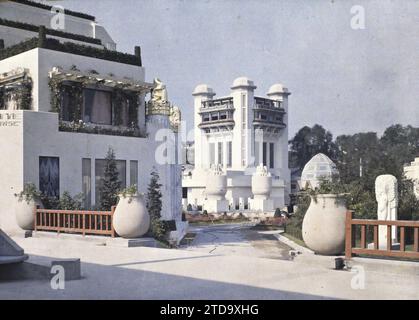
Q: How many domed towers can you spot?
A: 3